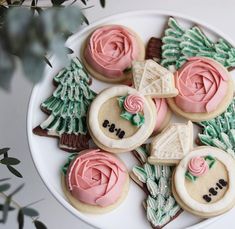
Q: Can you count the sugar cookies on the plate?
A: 10